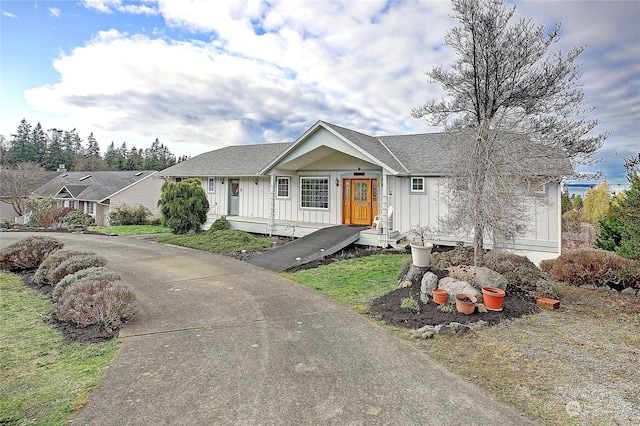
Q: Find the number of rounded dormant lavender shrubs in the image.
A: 5